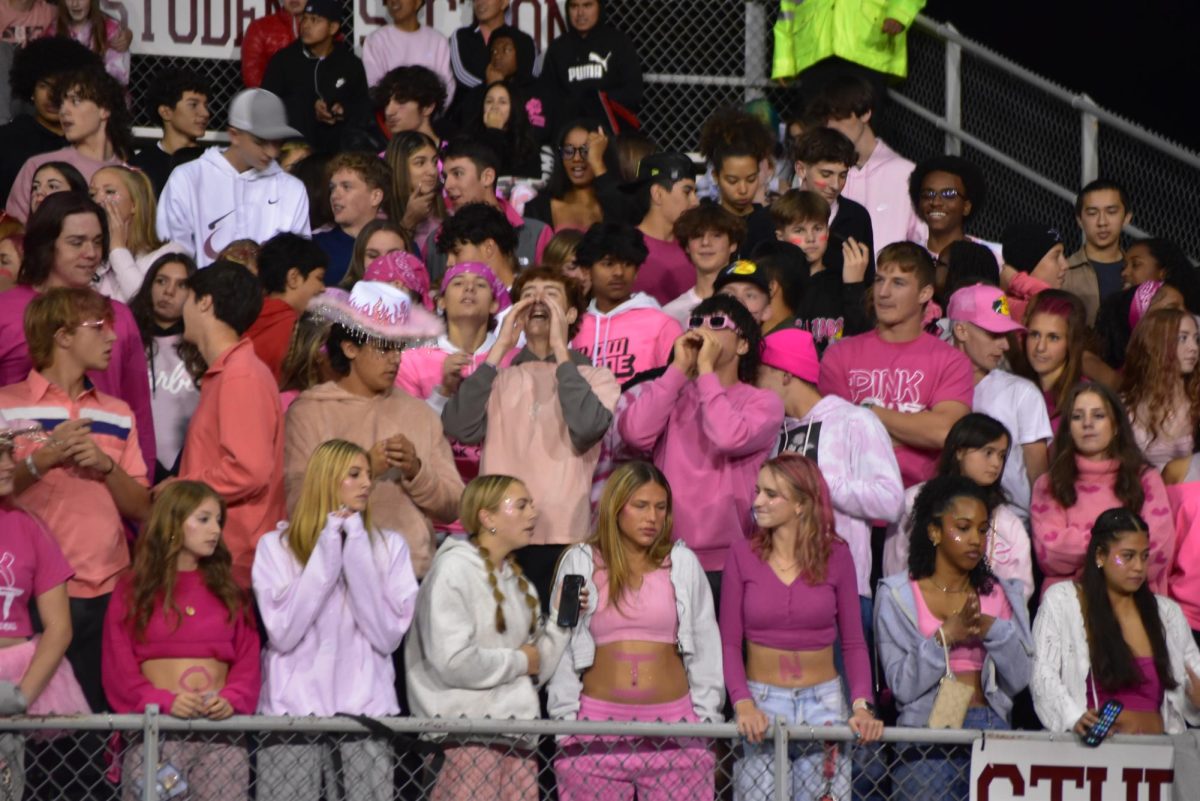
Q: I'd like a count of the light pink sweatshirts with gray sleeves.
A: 1